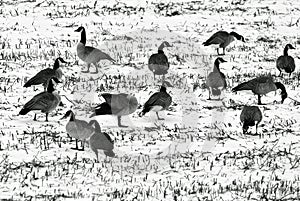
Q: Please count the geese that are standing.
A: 13